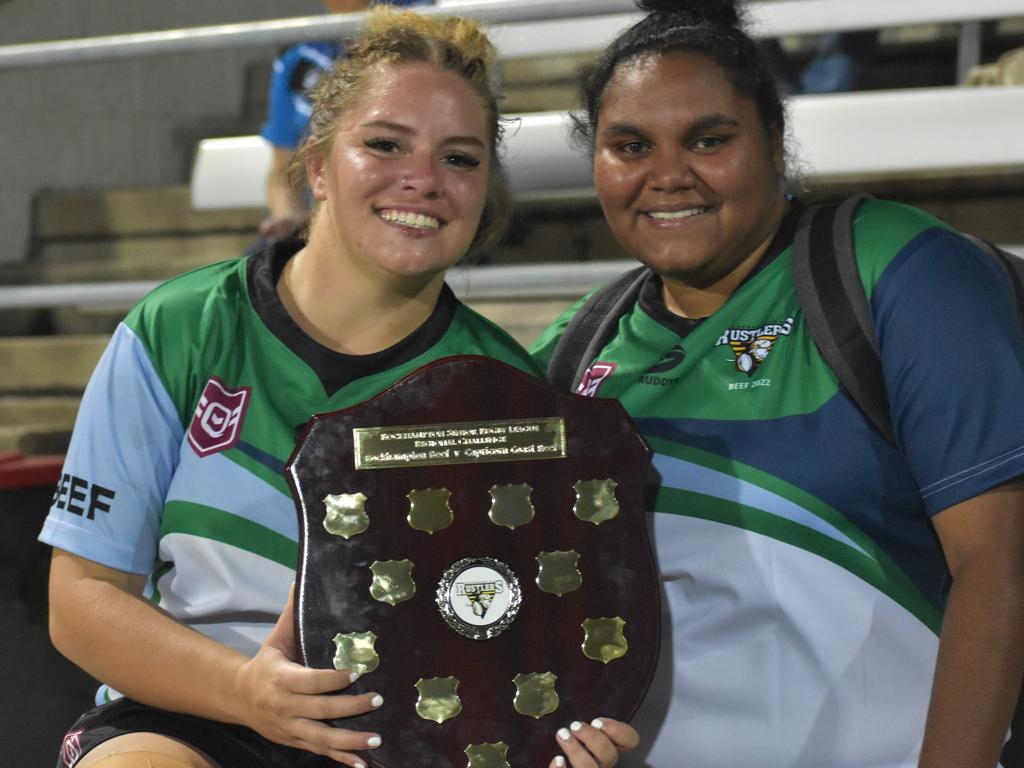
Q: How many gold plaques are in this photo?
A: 12